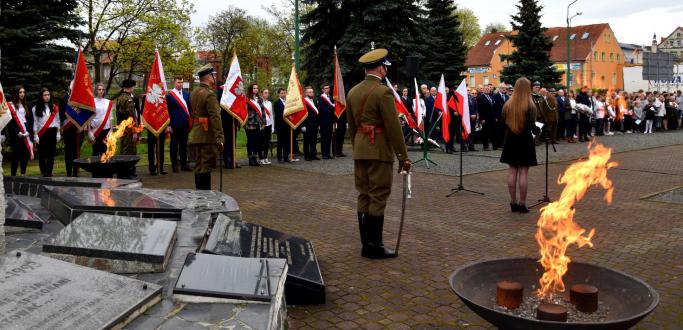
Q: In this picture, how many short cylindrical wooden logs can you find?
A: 3